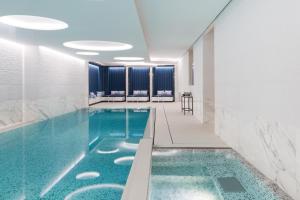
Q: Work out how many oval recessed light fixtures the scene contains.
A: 4